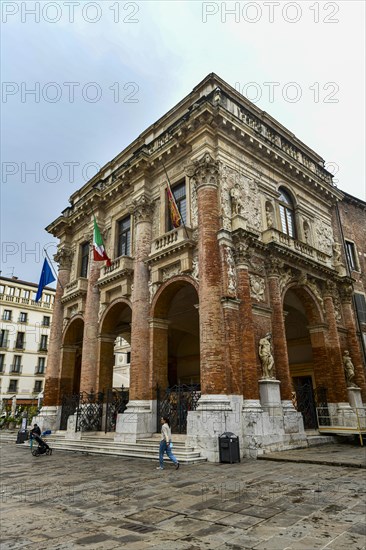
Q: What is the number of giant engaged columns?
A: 4